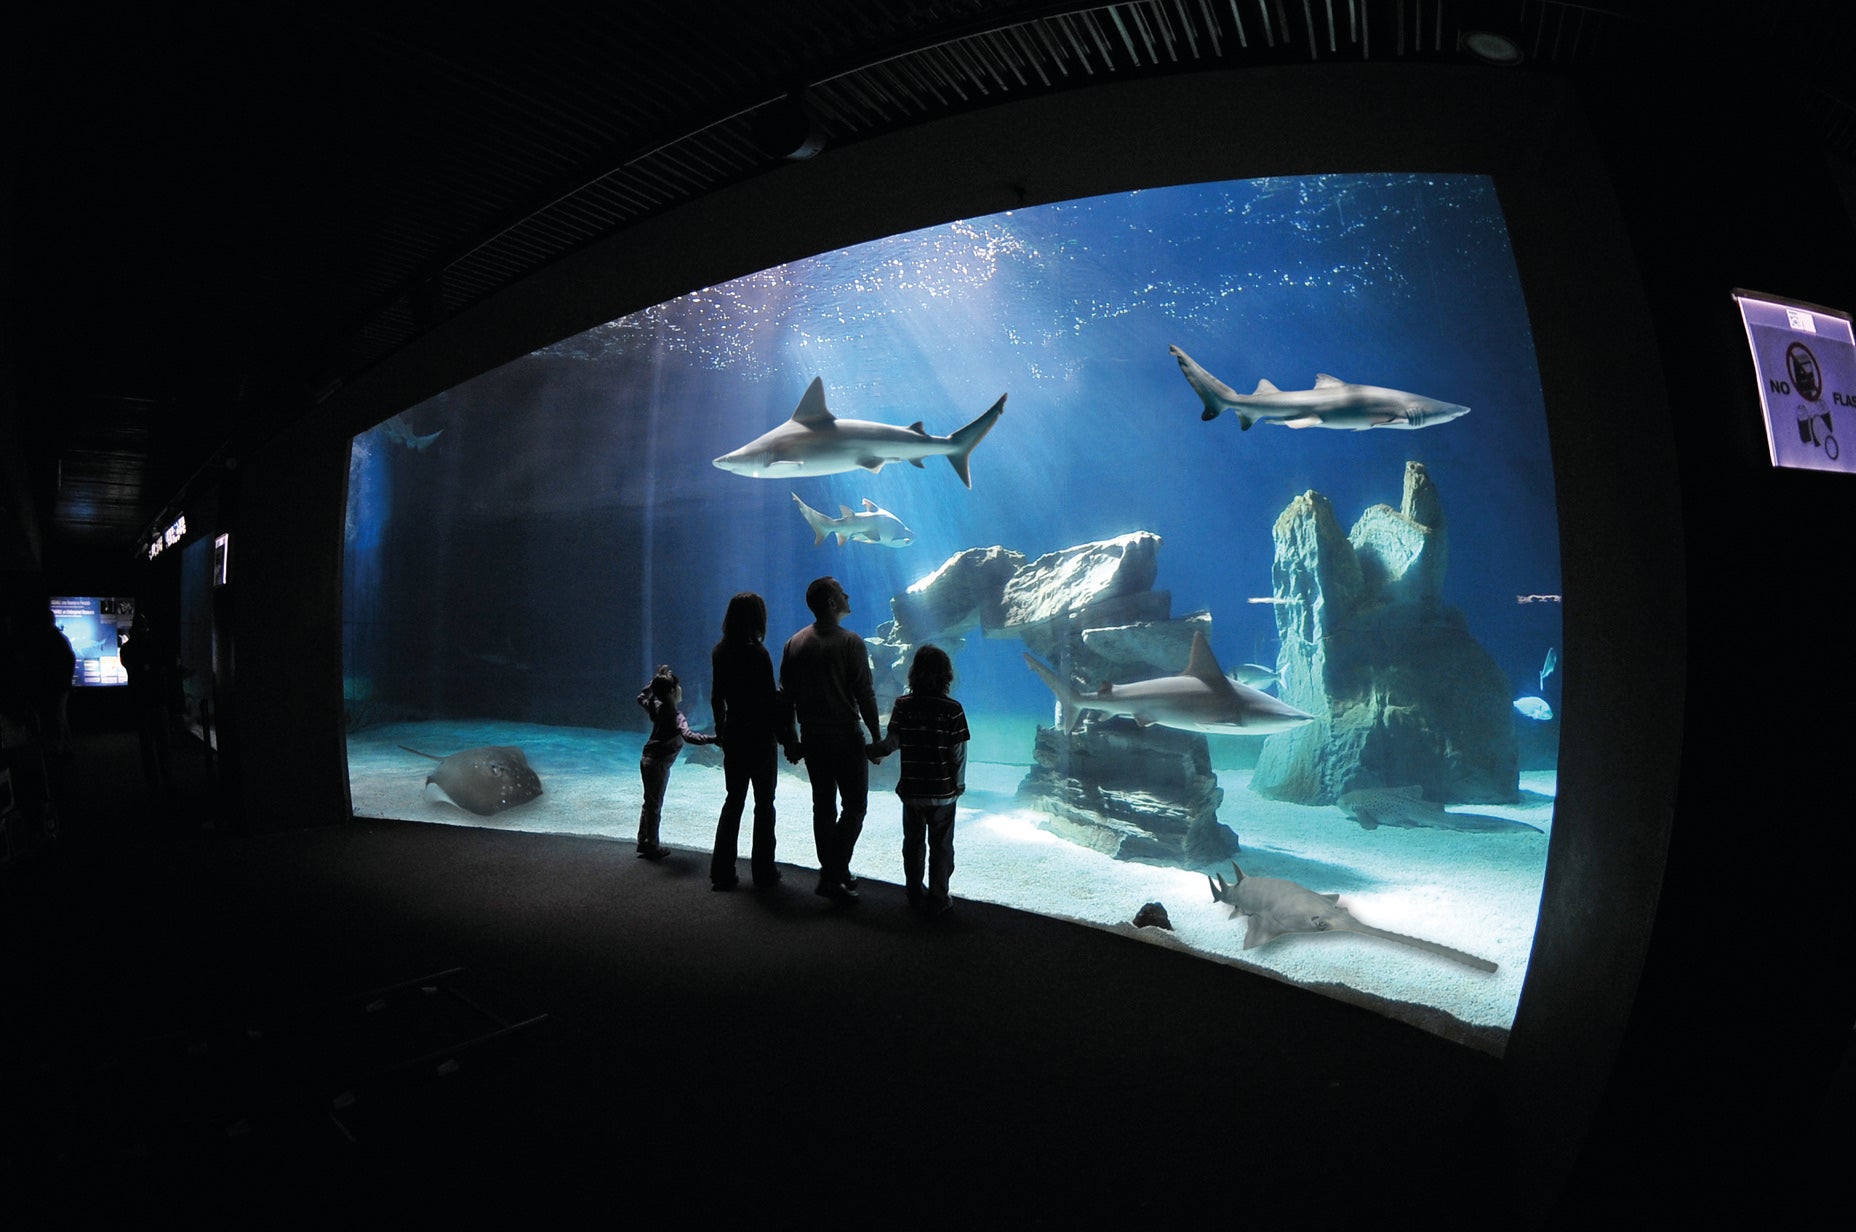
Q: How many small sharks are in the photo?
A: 1